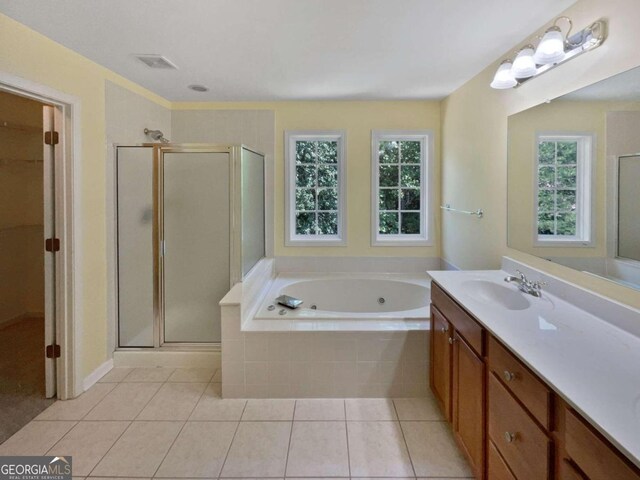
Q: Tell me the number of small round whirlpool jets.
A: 2